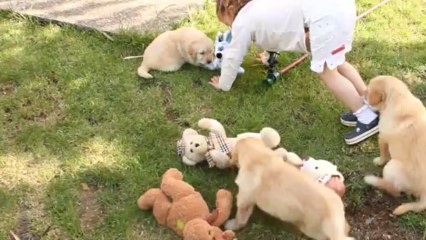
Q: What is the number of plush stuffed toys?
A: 4